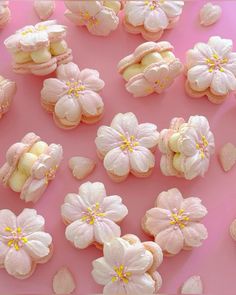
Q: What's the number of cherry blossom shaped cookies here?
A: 13